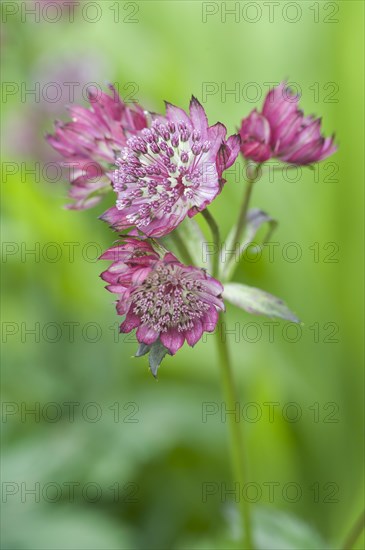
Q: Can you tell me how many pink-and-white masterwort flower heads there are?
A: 4